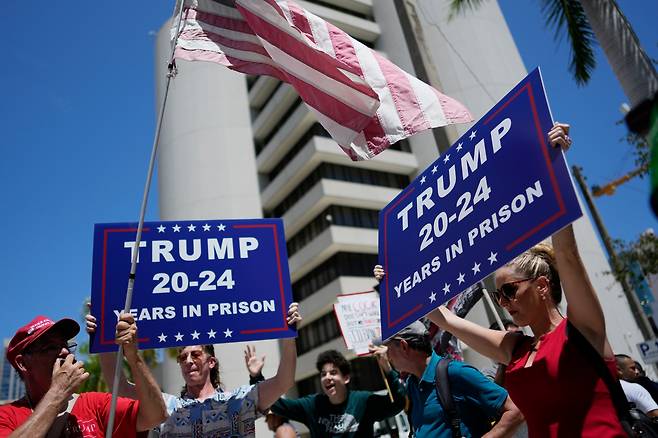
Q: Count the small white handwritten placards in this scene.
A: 1